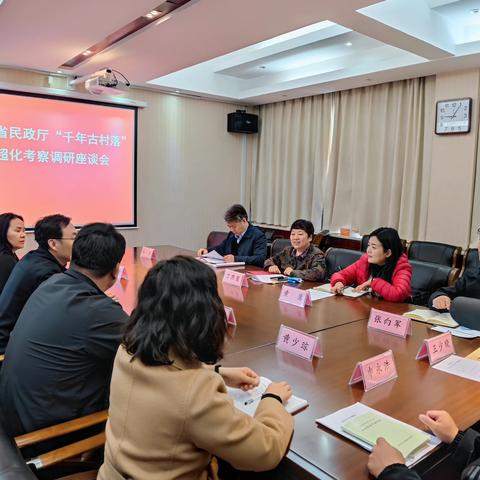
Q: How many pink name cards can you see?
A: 9